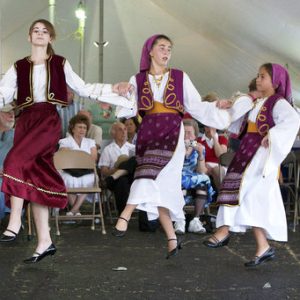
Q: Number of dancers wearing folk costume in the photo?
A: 3